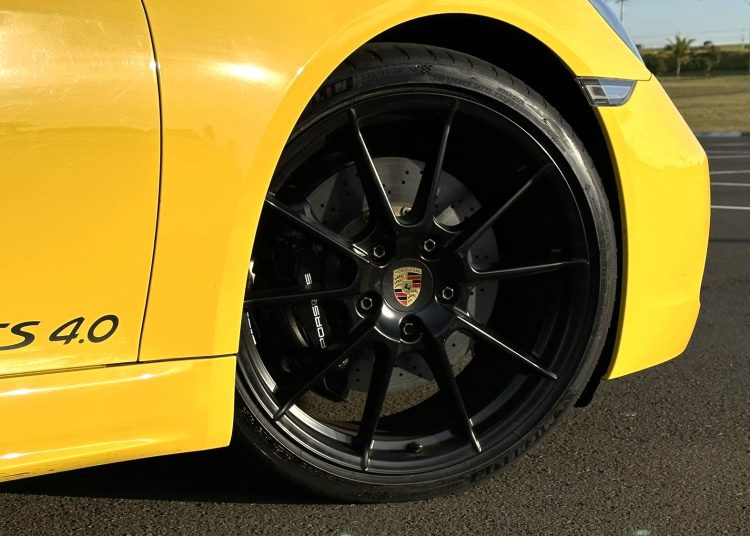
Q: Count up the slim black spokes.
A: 10